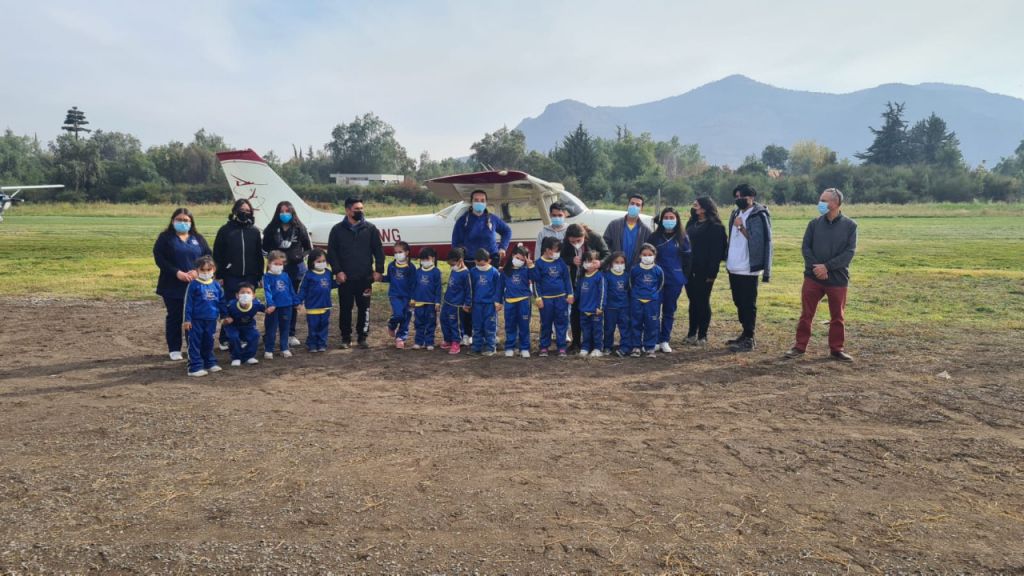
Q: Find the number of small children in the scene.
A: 13